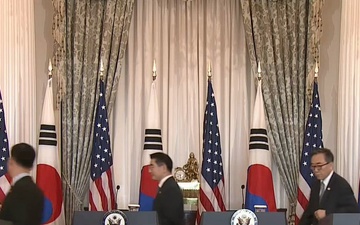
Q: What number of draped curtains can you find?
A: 2